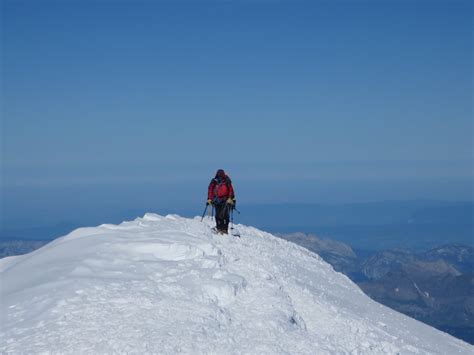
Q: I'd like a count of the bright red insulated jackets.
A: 1